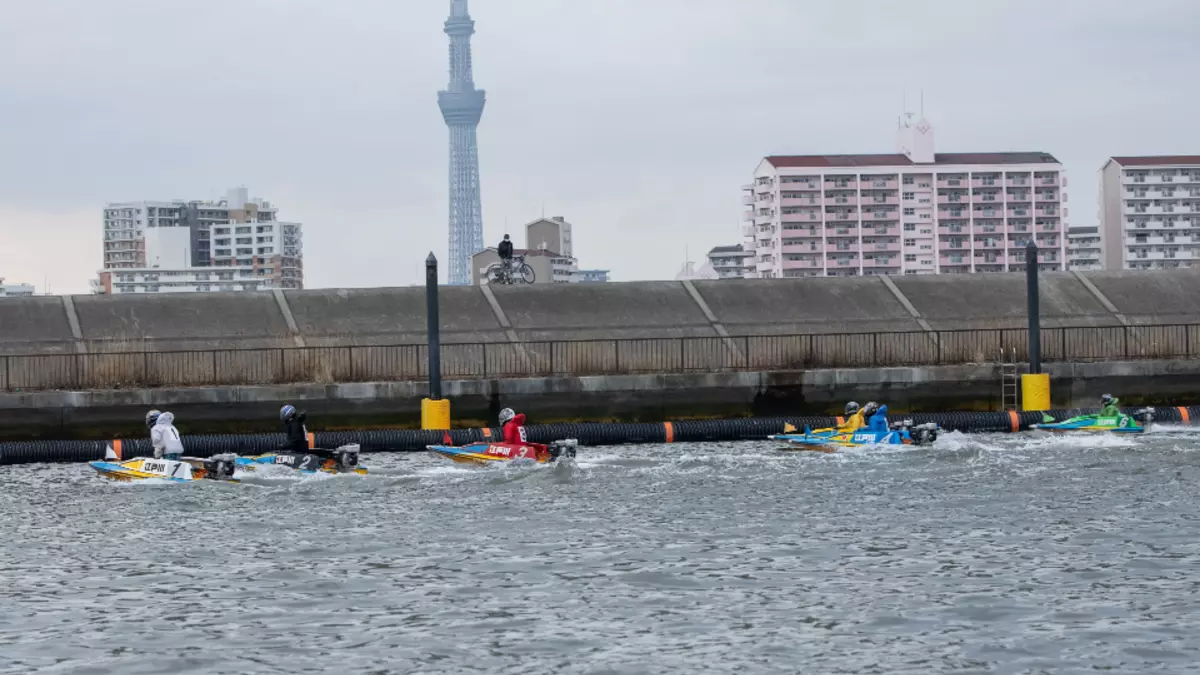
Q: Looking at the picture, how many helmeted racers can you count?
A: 6